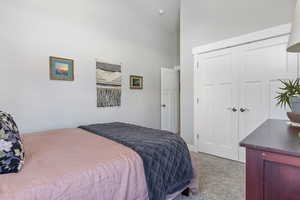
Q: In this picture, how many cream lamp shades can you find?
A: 1